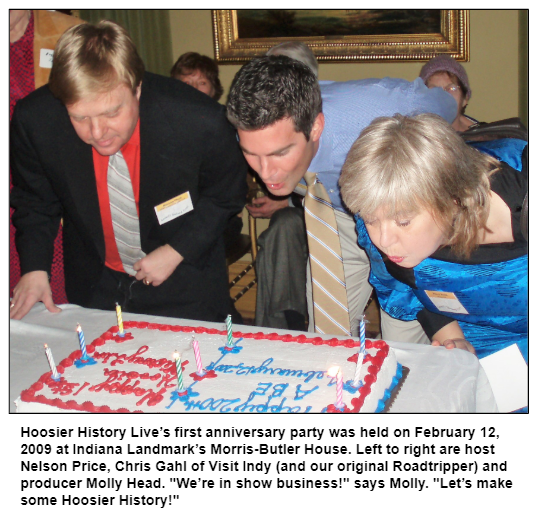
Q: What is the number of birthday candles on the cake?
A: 9